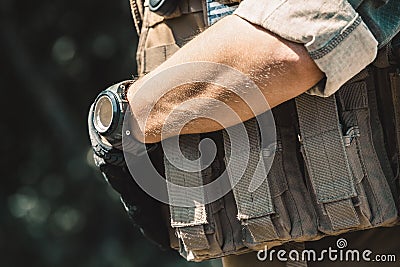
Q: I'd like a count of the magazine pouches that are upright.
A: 3